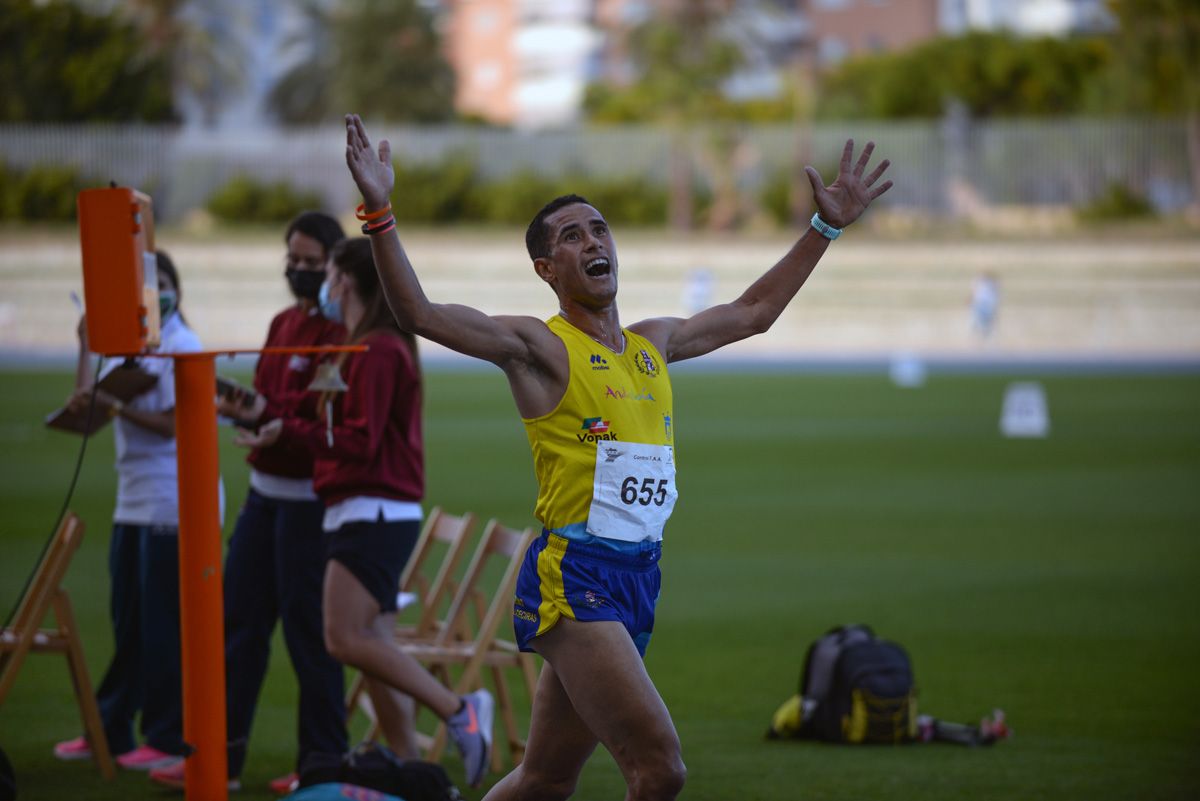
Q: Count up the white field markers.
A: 2